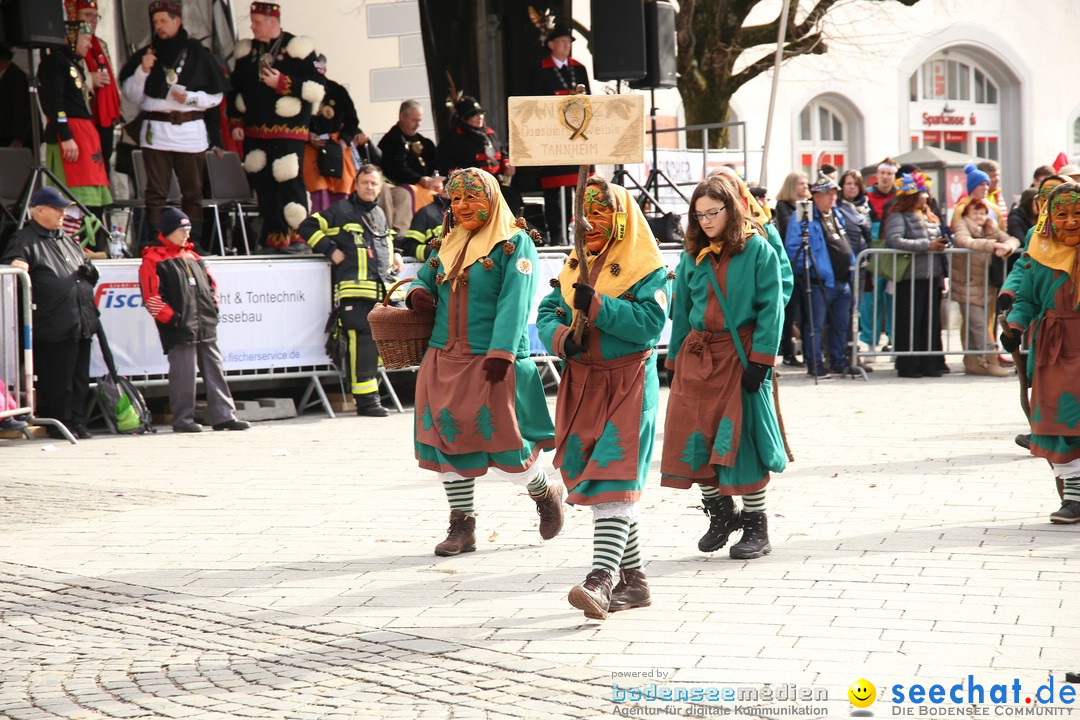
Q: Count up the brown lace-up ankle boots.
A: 4